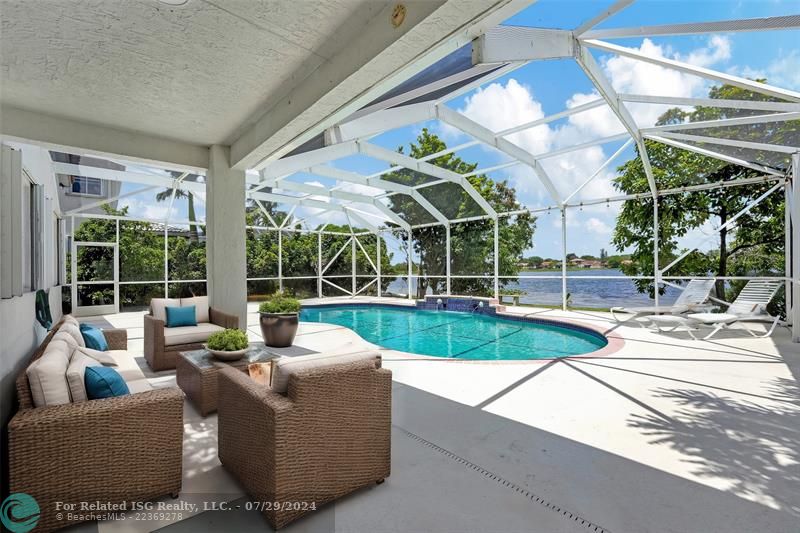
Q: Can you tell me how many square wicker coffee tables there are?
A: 1